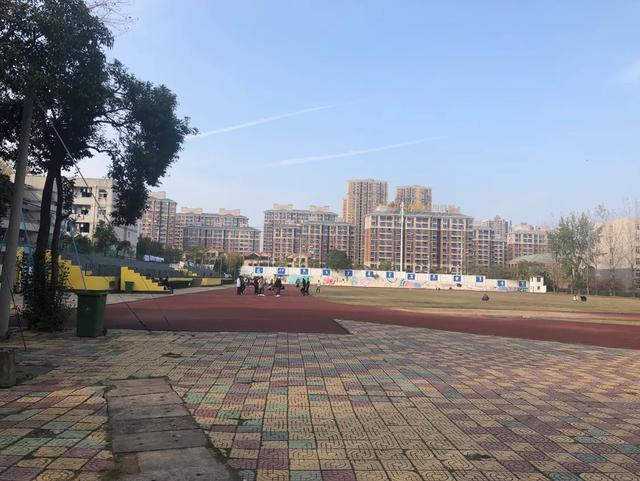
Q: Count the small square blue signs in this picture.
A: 13